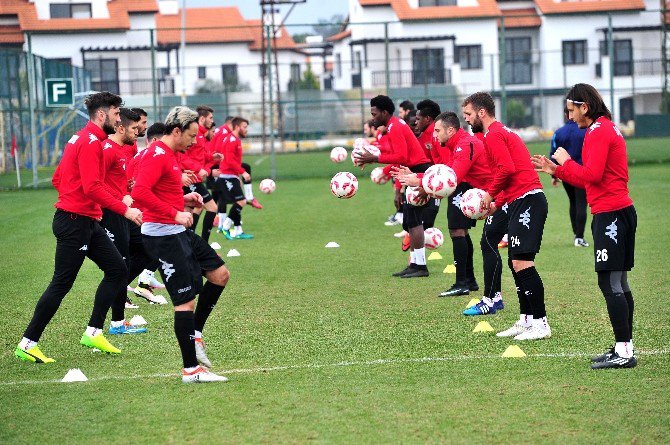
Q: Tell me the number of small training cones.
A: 11